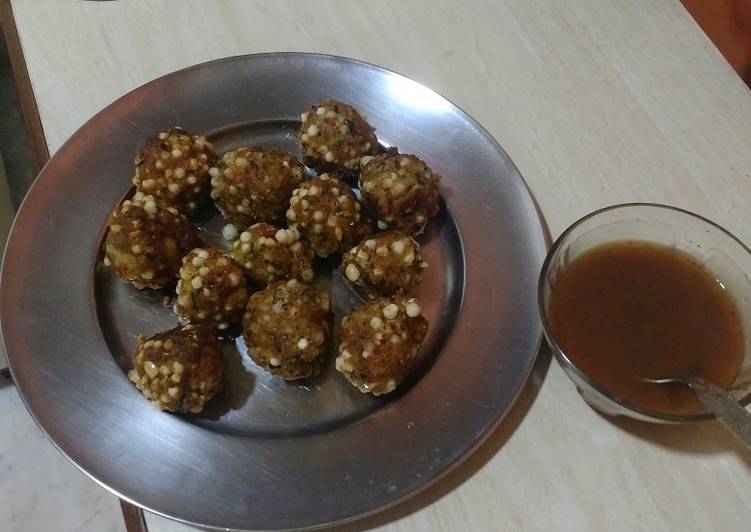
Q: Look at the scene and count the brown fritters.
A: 12